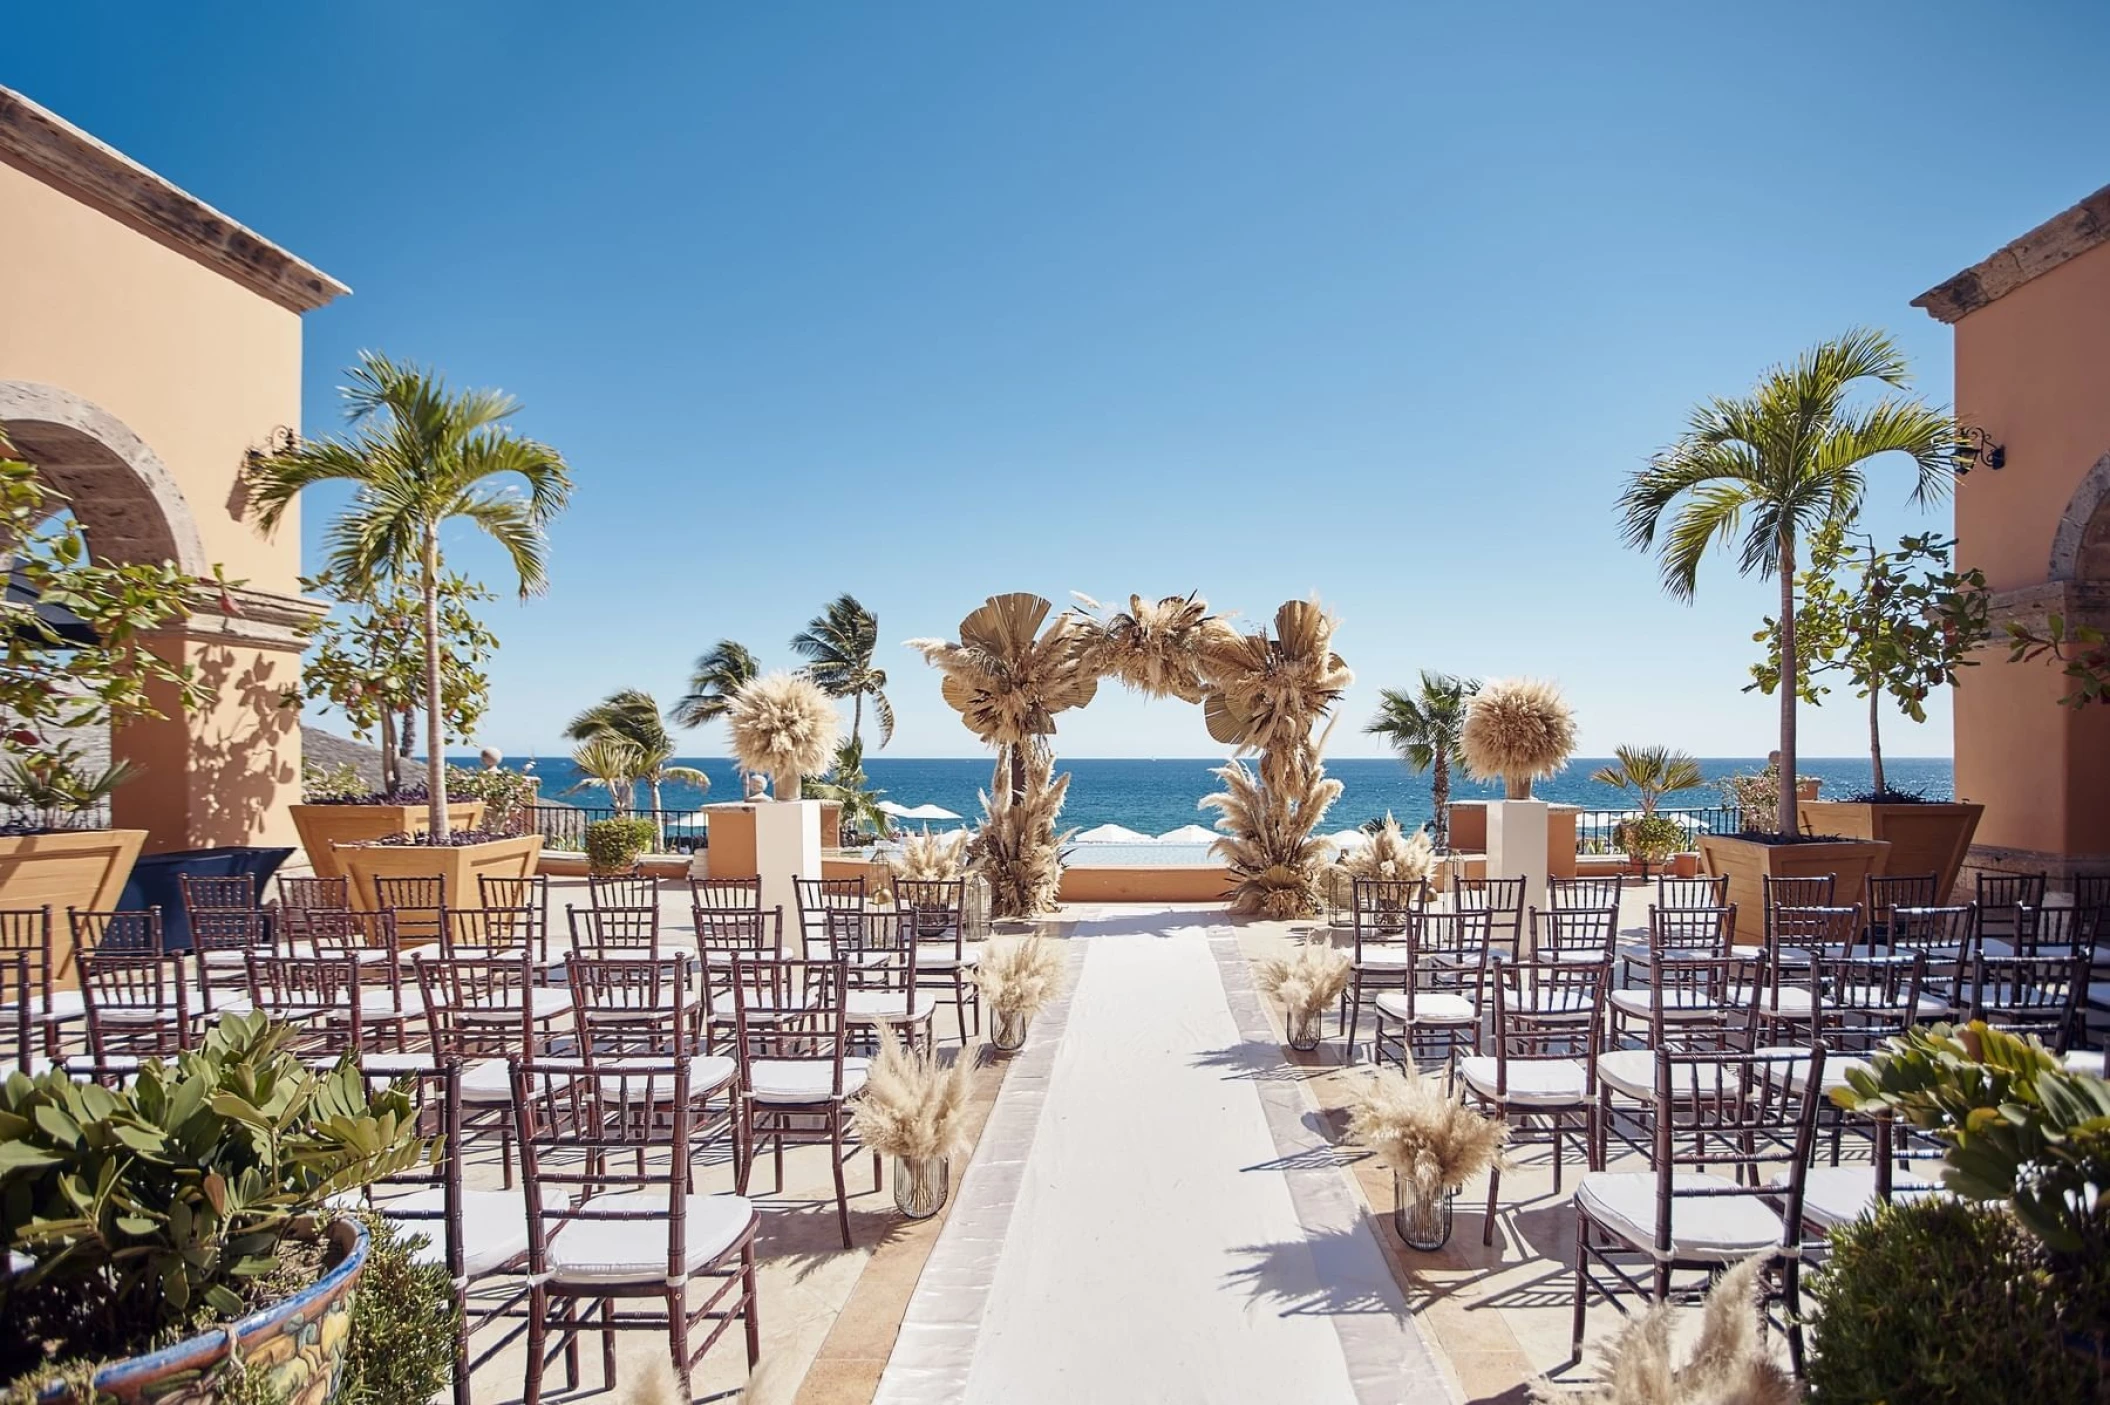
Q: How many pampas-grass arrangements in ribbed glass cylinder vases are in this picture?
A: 4